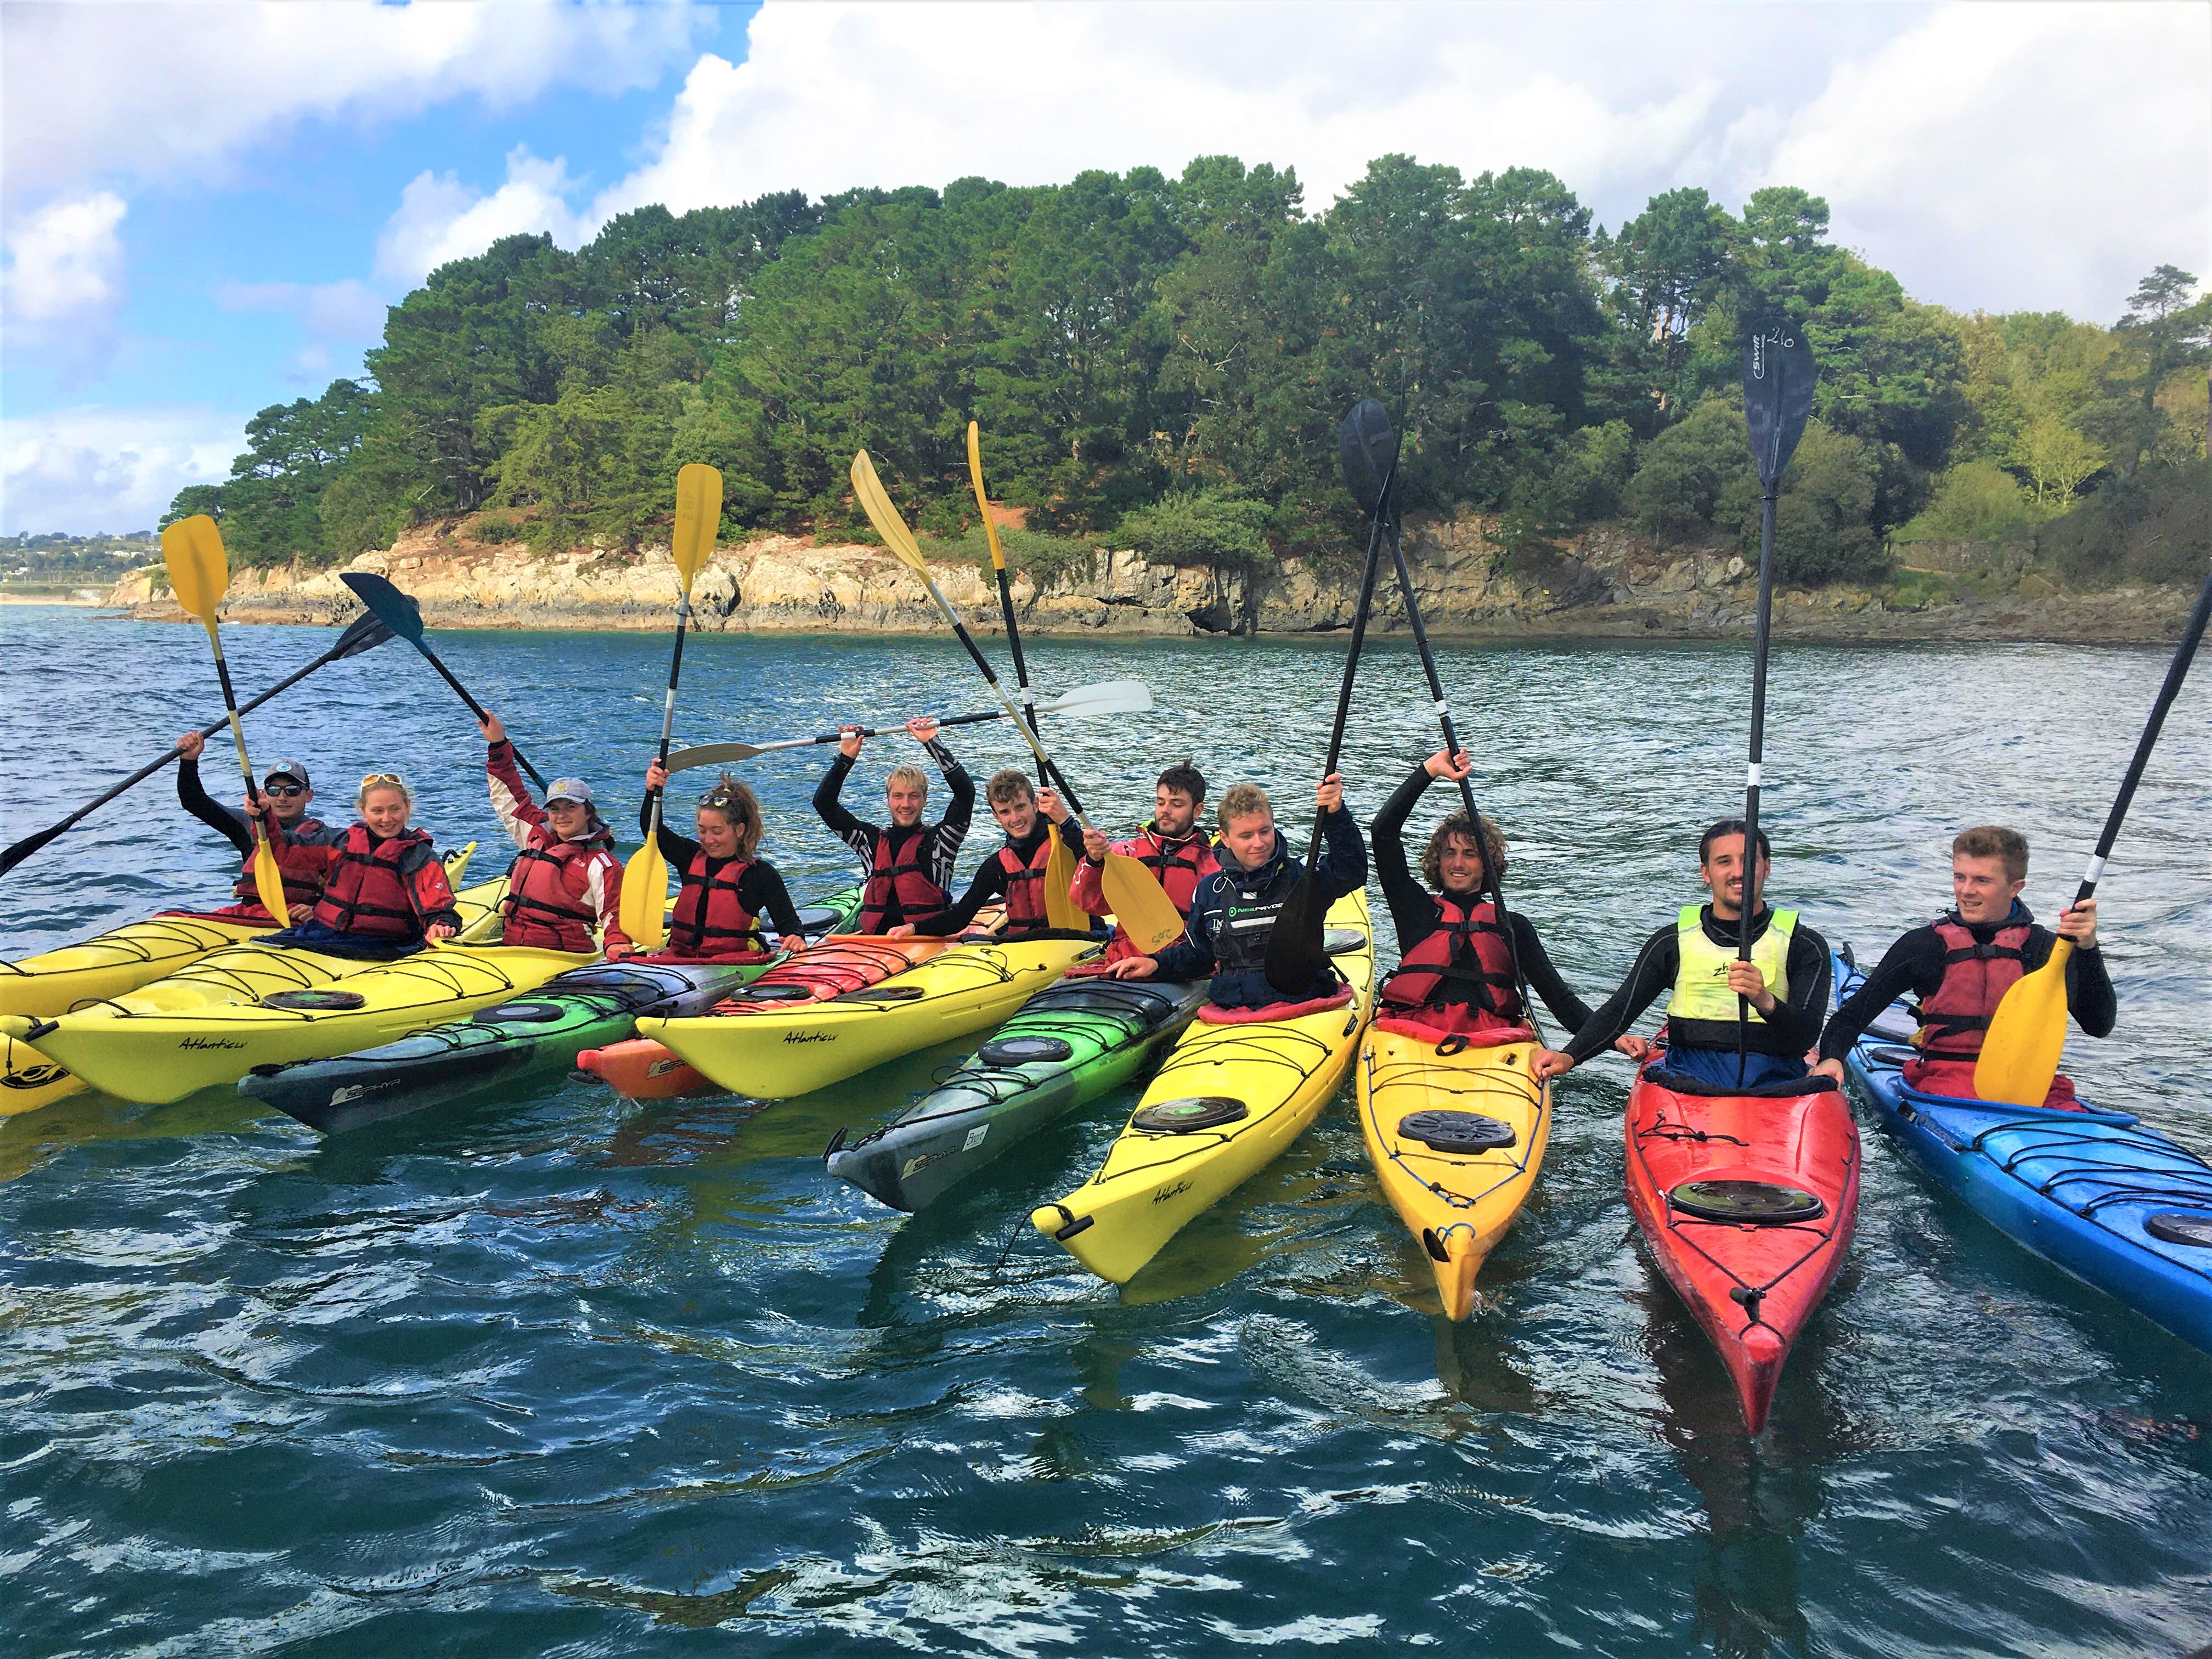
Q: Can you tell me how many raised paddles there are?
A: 11